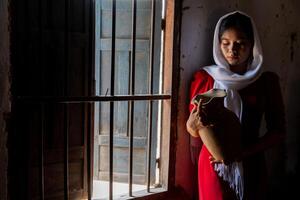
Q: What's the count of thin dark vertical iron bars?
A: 6